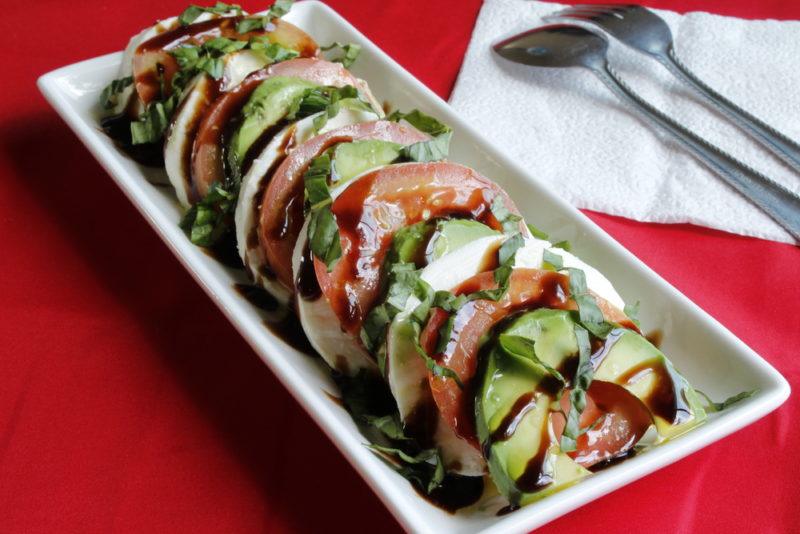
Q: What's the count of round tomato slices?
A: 5